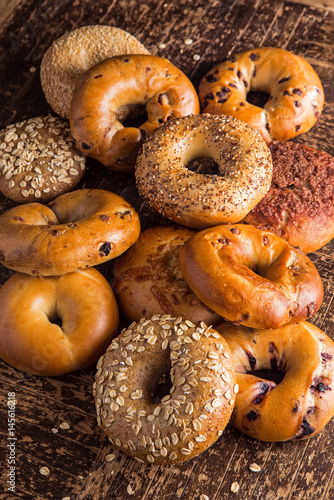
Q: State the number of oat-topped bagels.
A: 2